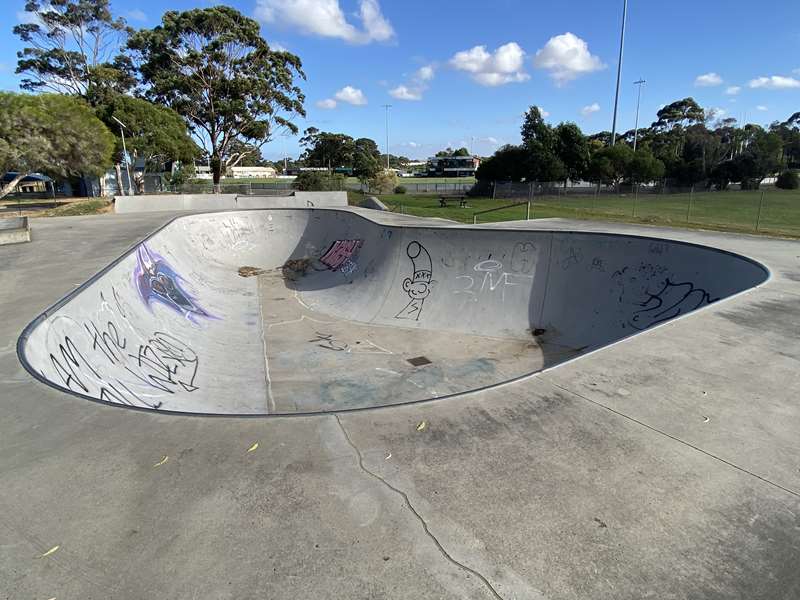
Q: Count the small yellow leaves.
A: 4